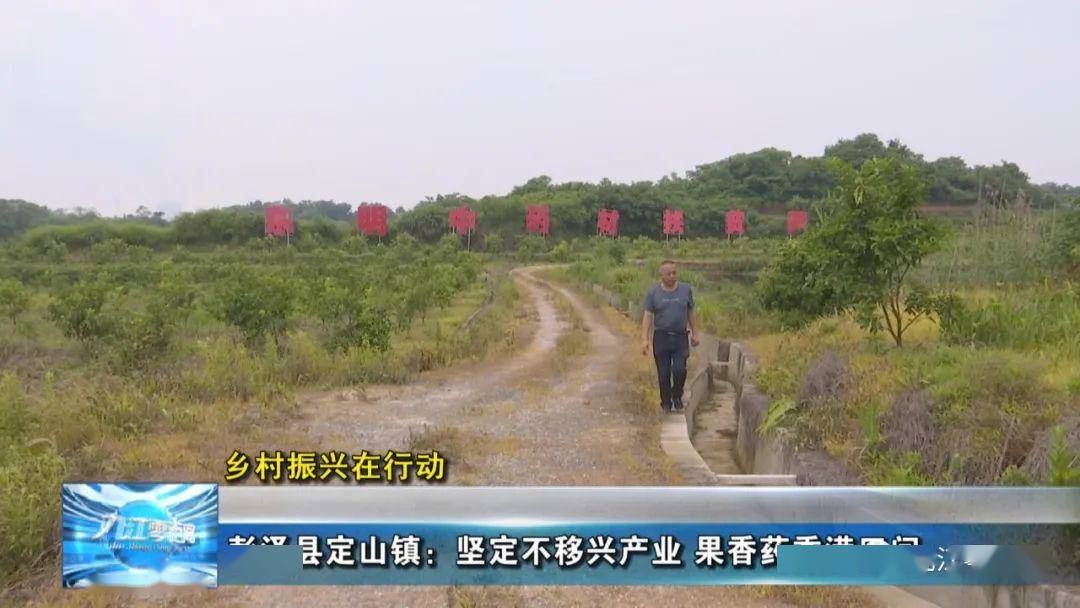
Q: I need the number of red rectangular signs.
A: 8